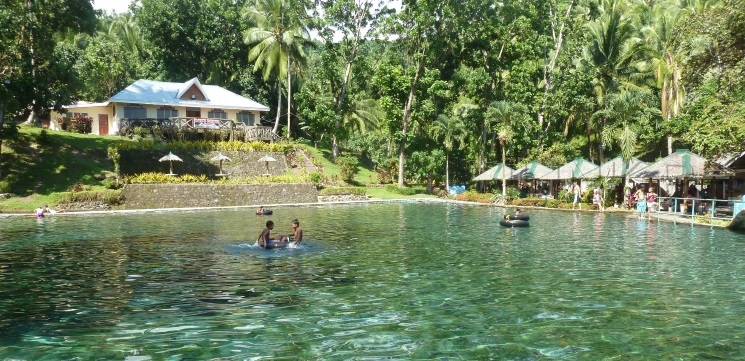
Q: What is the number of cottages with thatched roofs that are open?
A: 5